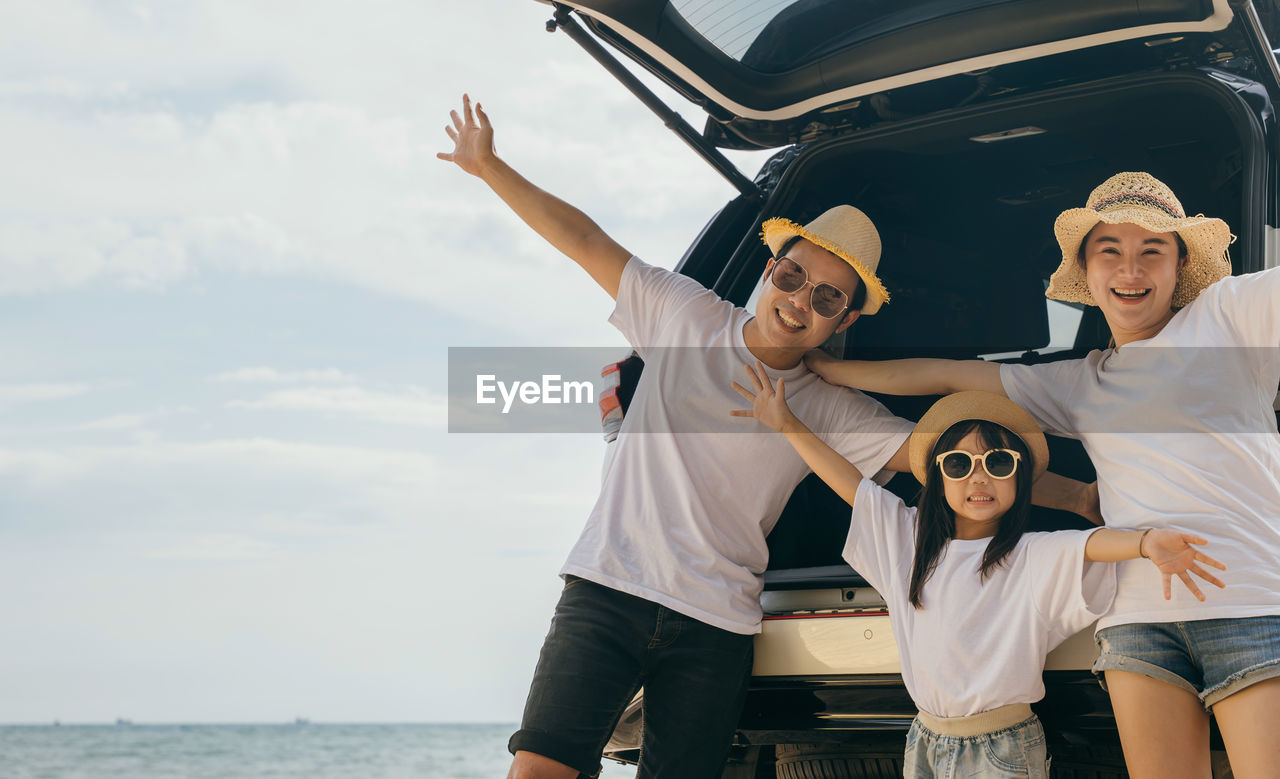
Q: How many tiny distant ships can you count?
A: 3